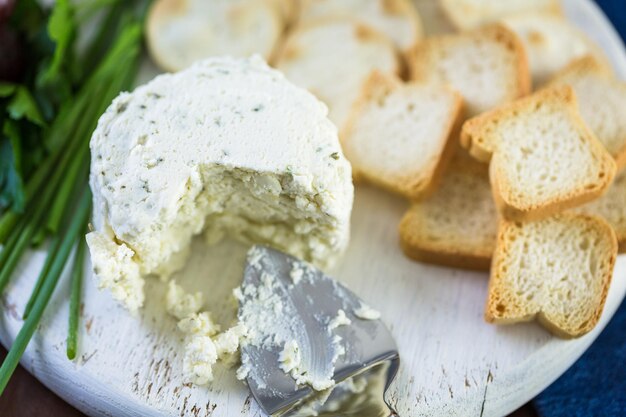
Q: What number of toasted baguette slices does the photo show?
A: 7